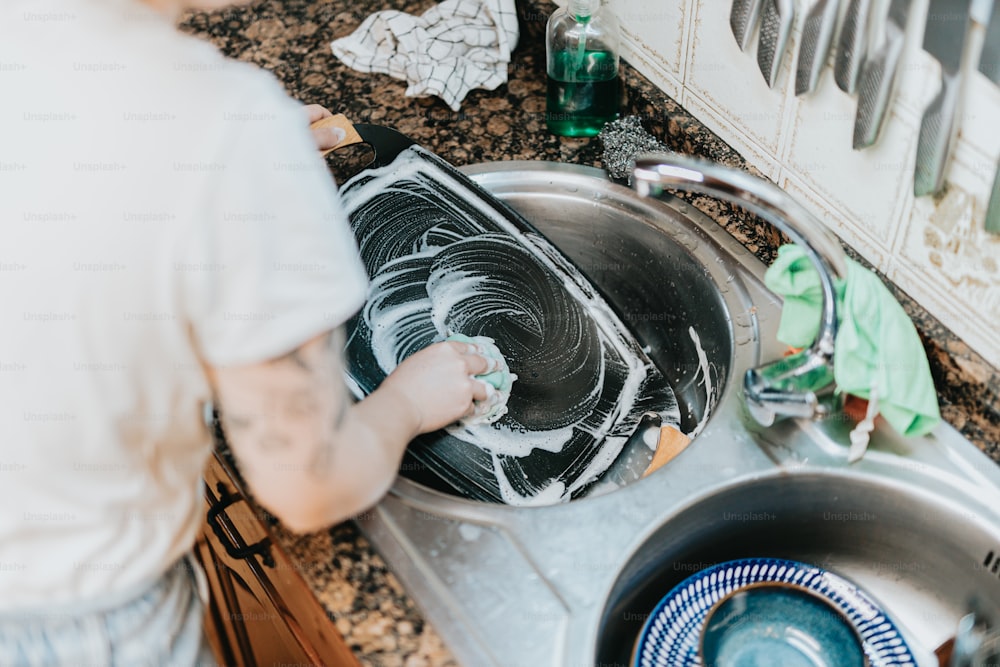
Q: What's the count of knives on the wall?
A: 7